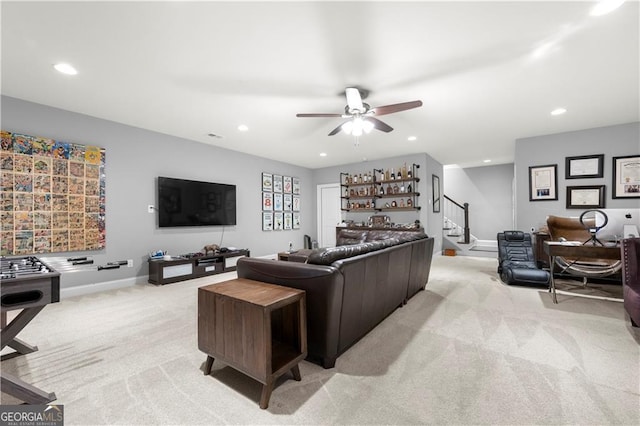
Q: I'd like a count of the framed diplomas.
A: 4